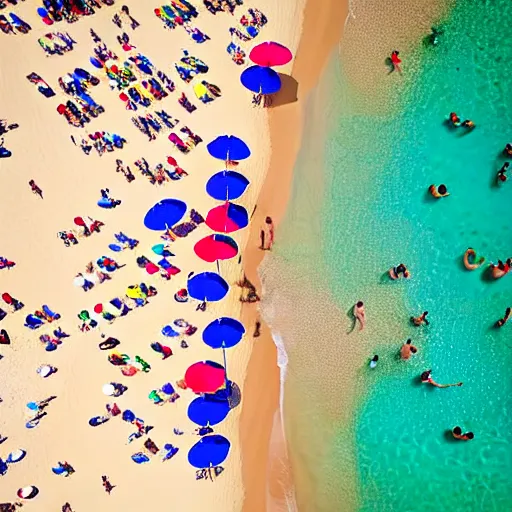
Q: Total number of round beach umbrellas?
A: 12